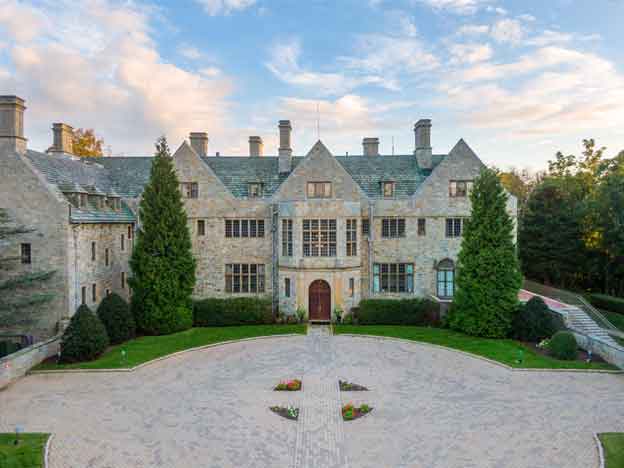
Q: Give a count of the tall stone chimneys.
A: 7